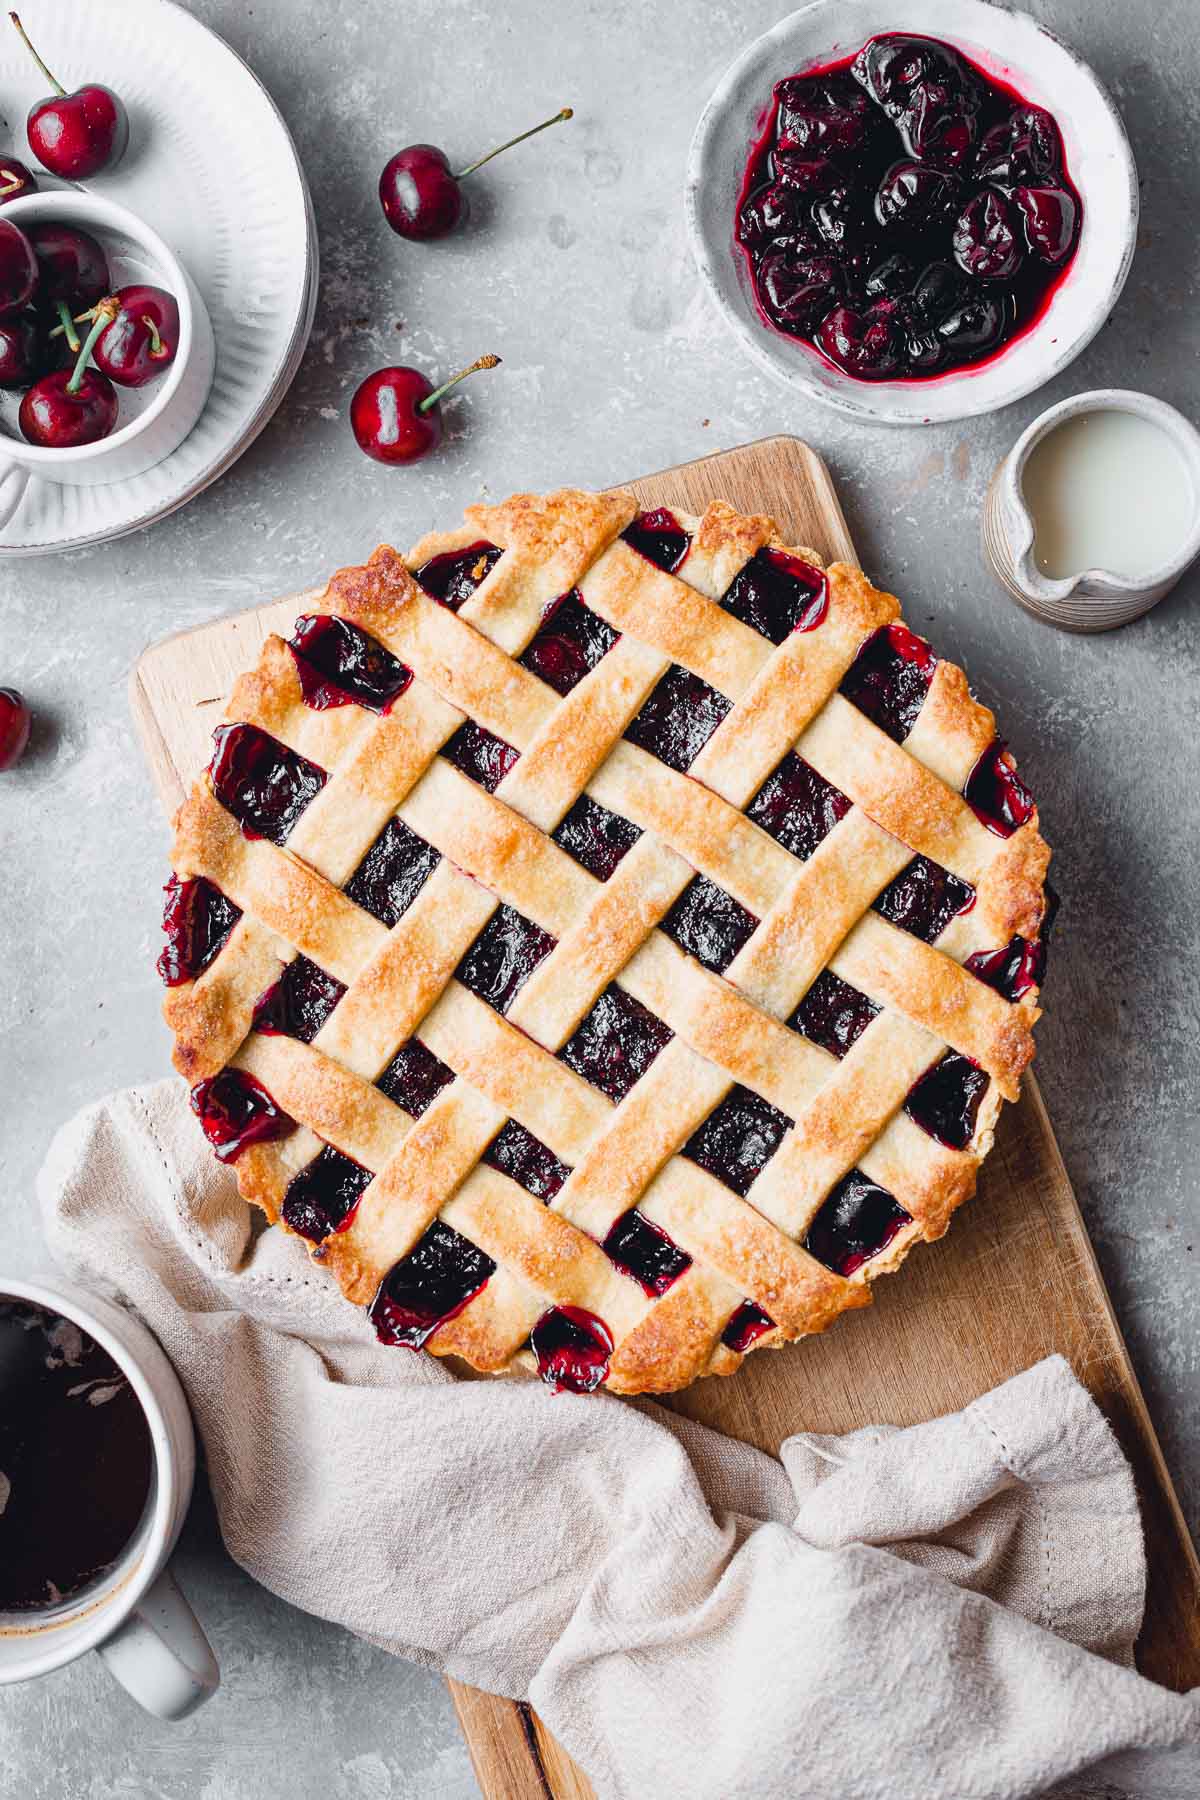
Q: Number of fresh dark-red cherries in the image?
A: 10